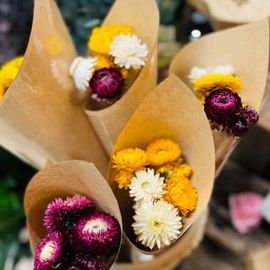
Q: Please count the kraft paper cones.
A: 5